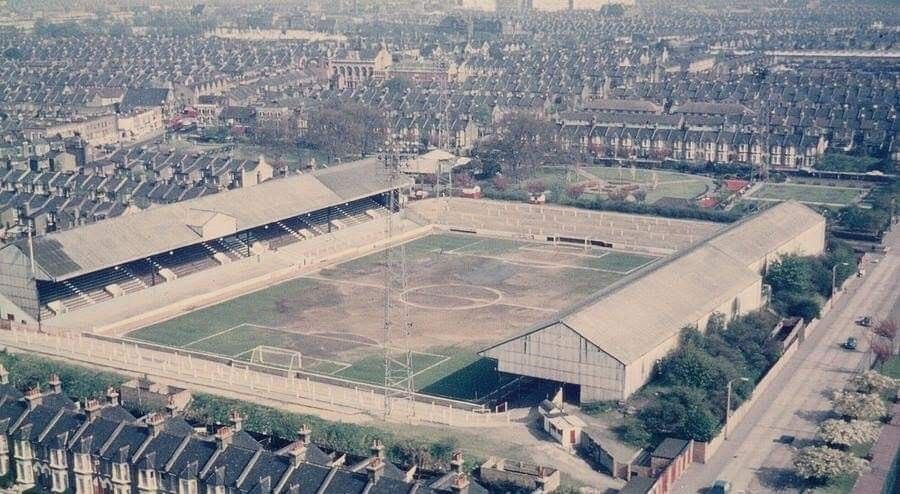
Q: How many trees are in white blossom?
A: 4